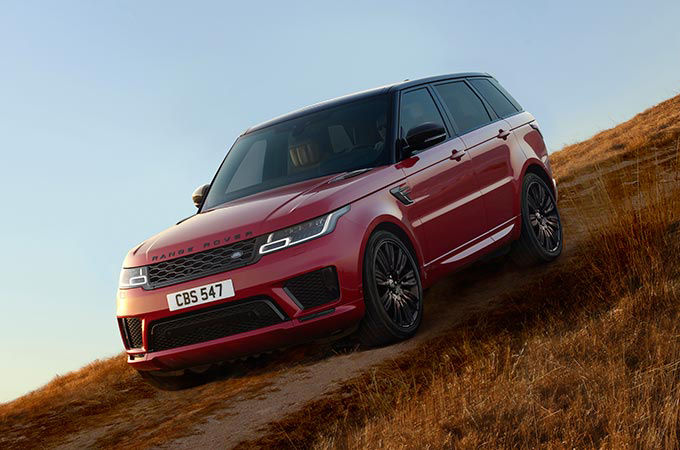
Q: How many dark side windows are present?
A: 3